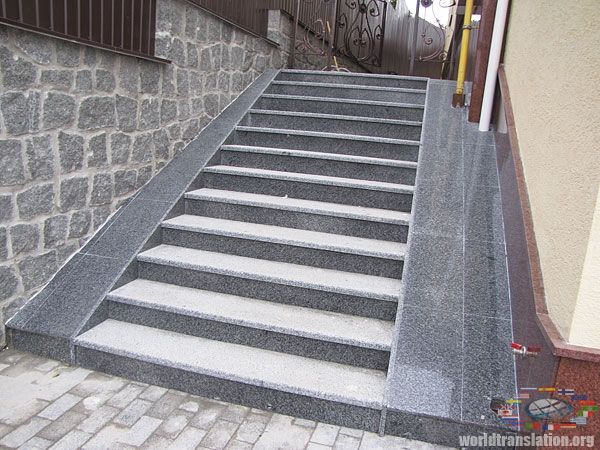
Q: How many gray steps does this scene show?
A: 12